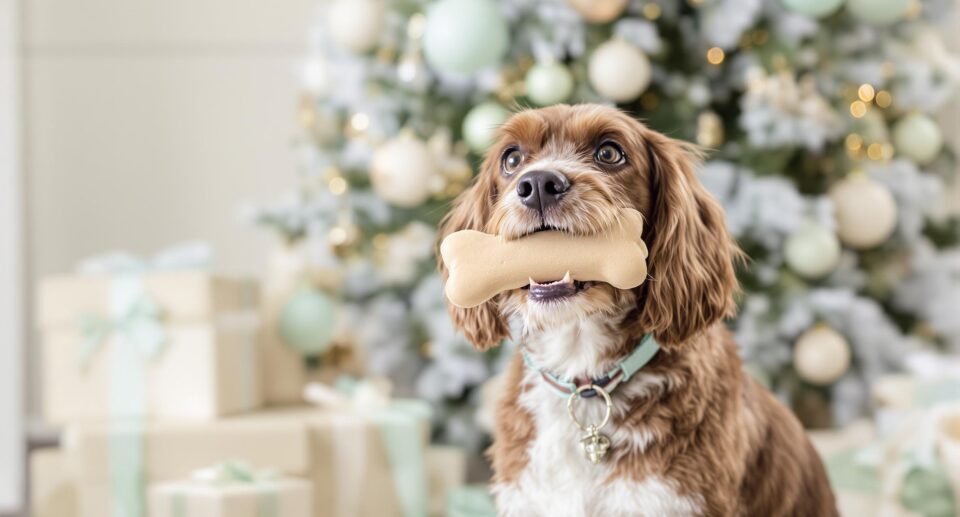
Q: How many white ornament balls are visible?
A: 5